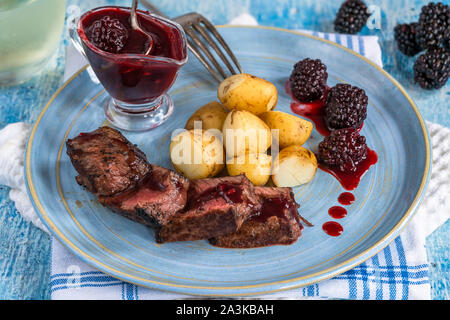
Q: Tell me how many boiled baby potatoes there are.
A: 7